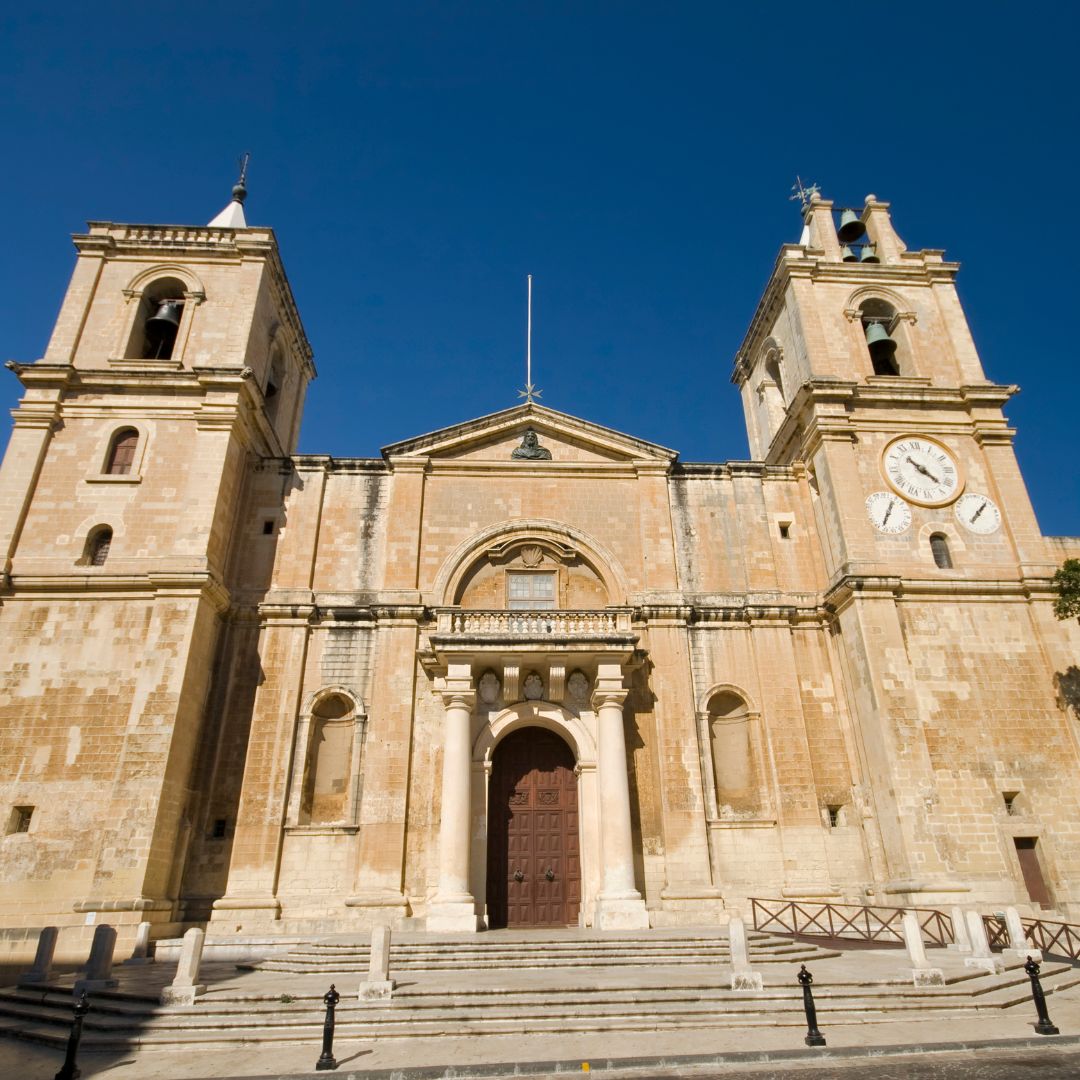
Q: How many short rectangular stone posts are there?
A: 10